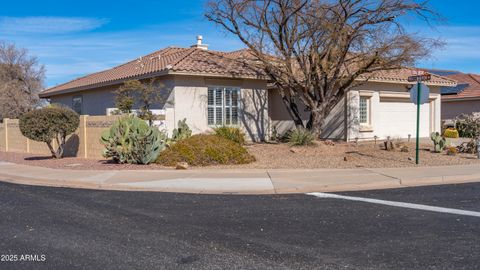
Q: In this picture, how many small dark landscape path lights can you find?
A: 4